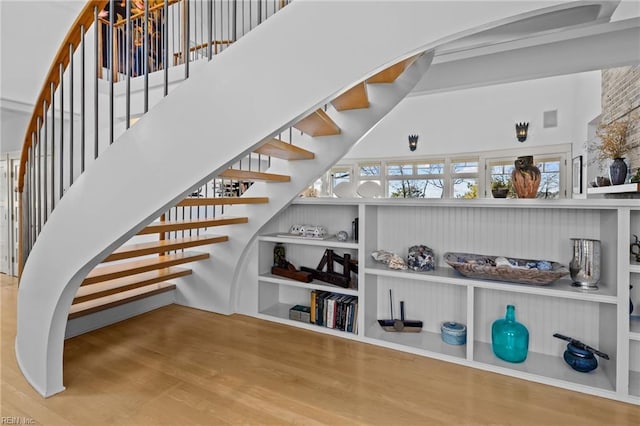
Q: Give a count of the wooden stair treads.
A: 11